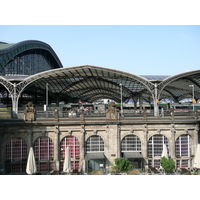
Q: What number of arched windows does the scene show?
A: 7